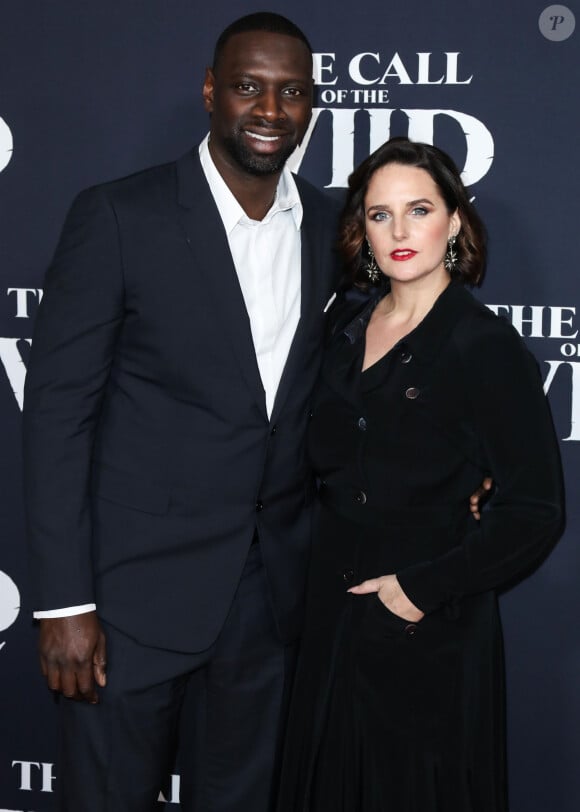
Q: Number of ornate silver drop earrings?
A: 2